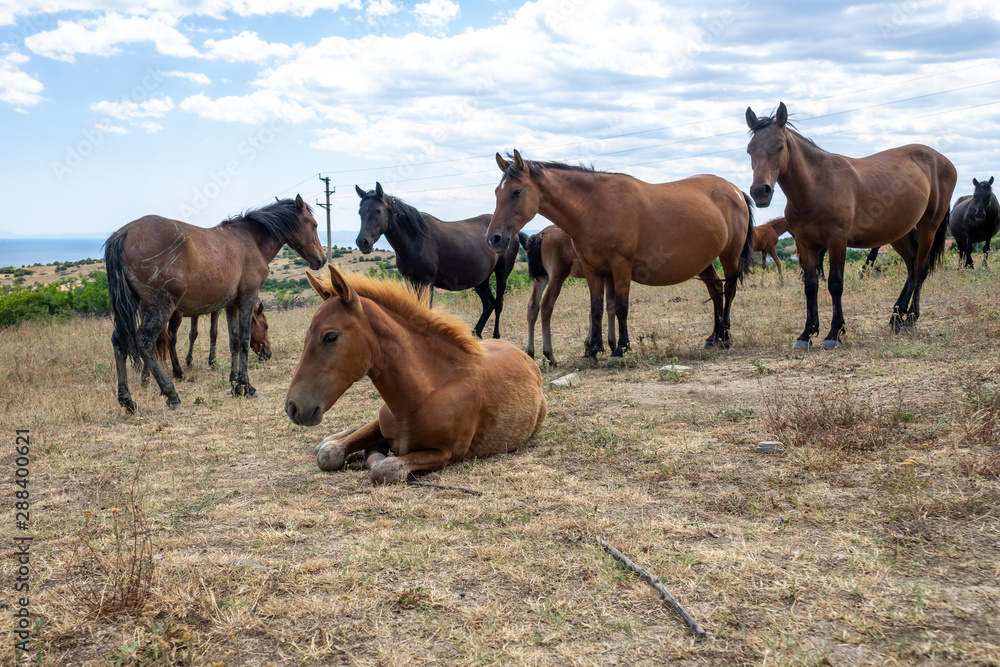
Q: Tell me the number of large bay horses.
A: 3